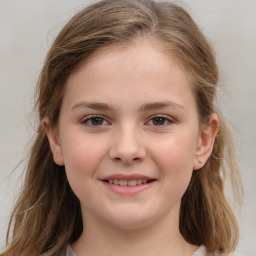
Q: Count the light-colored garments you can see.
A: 1